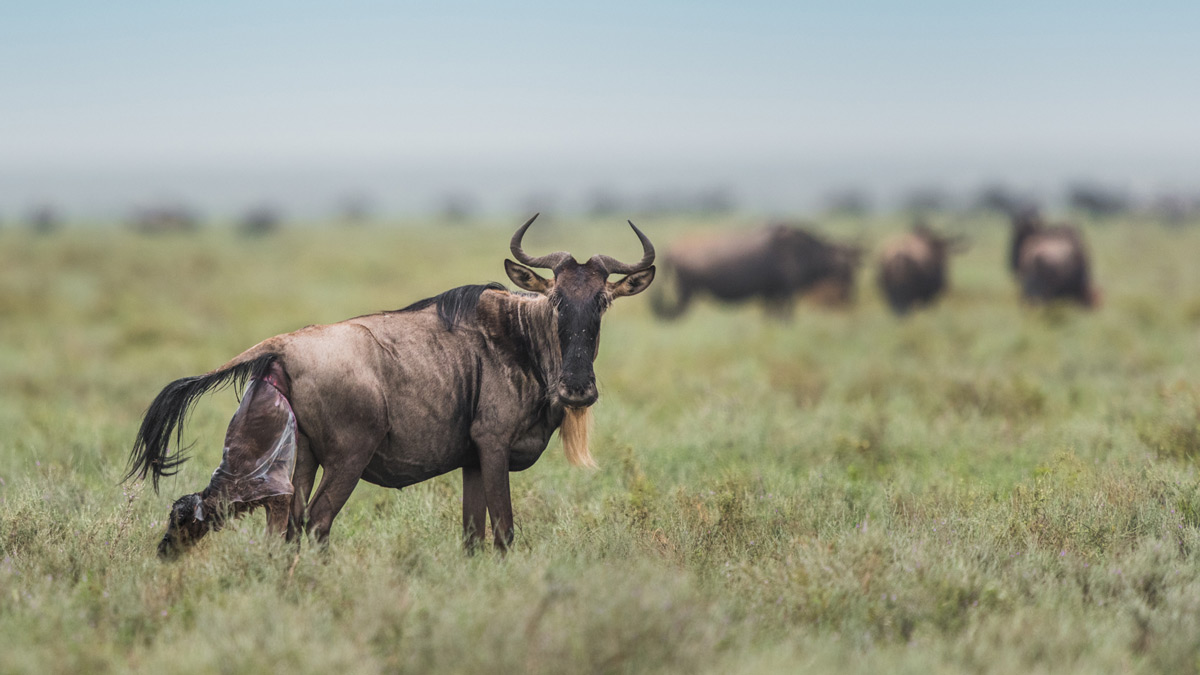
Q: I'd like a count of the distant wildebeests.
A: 3